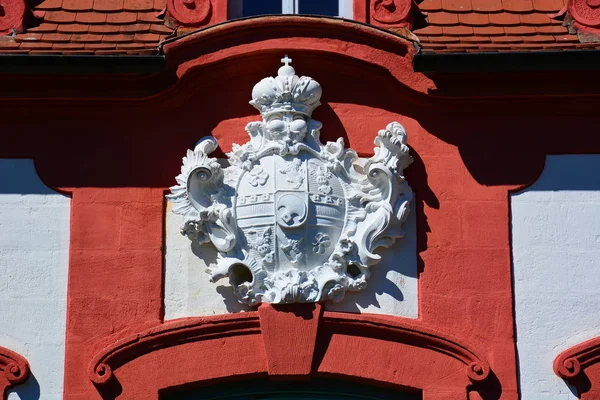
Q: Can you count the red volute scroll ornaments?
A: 8